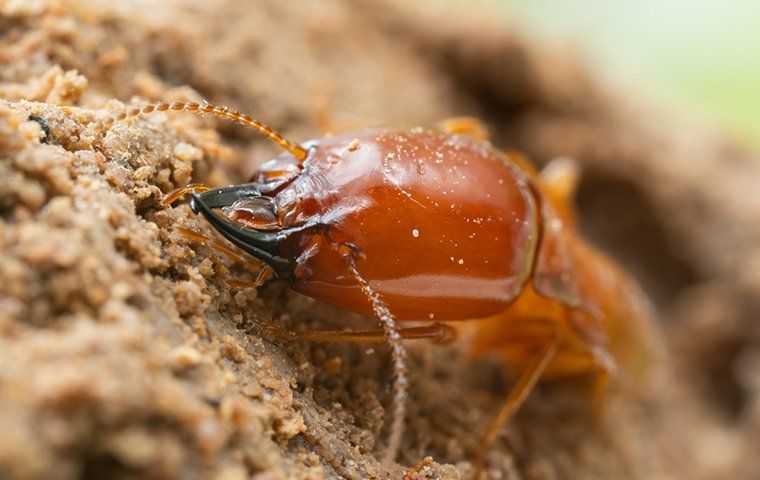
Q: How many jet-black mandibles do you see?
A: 2